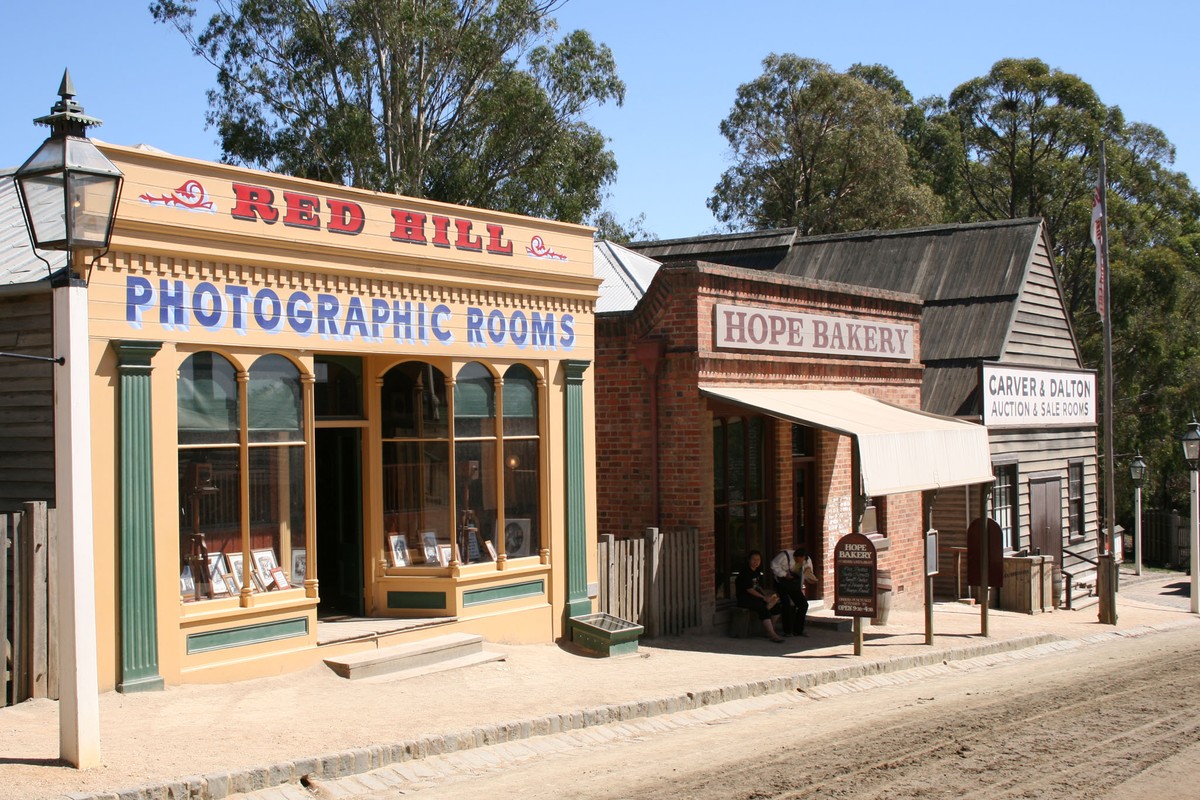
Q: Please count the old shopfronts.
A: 3